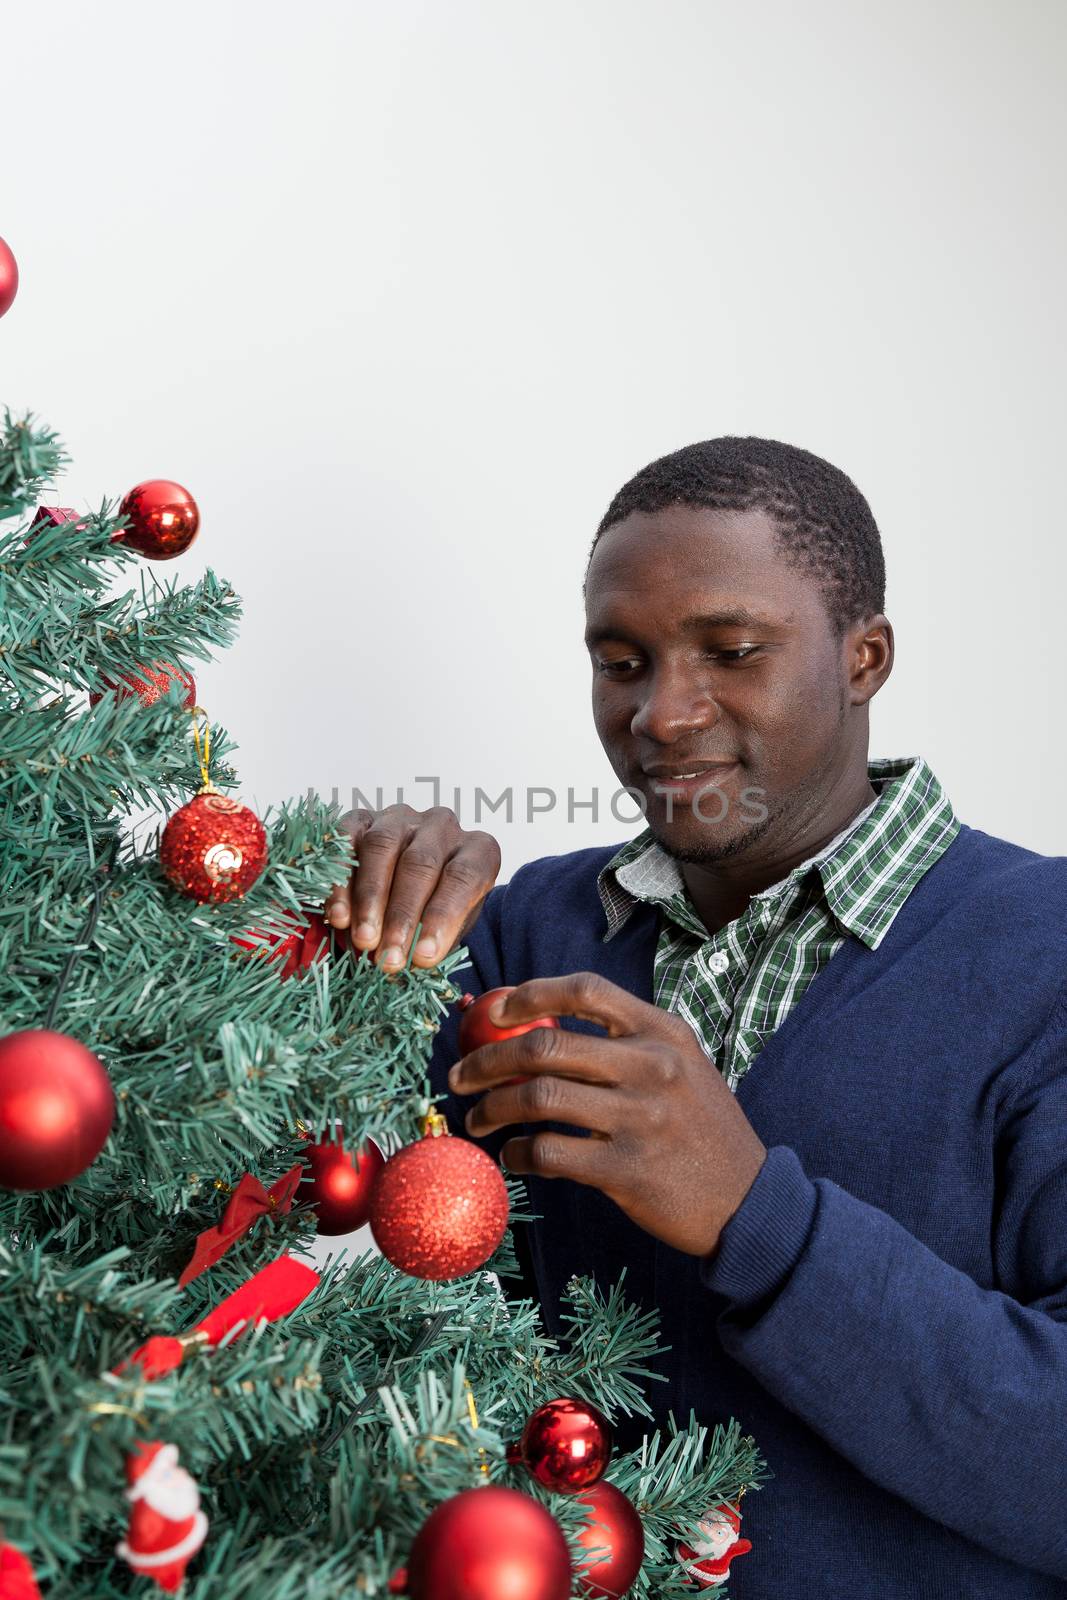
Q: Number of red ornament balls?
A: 11